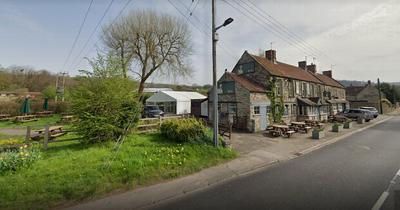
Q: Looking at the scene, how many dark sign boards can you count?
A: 2